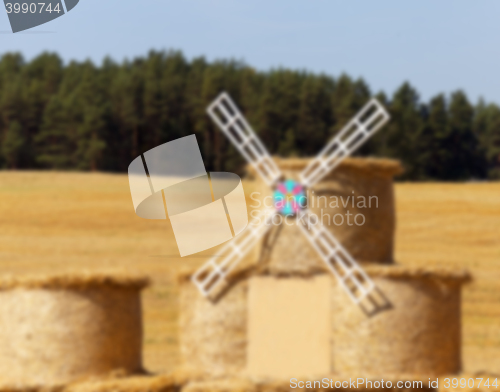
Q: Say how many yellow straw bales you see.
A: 4